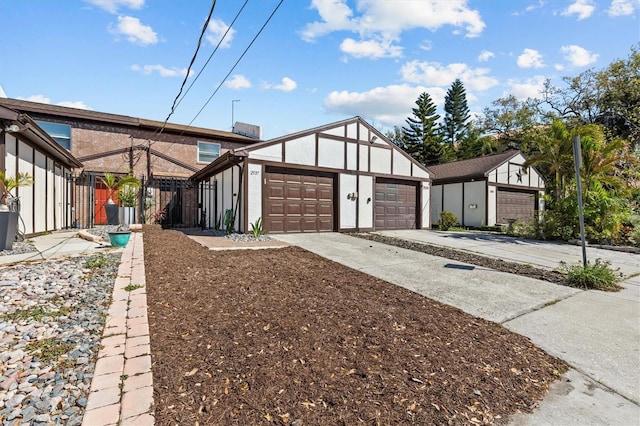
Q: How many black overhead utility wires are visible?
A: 3